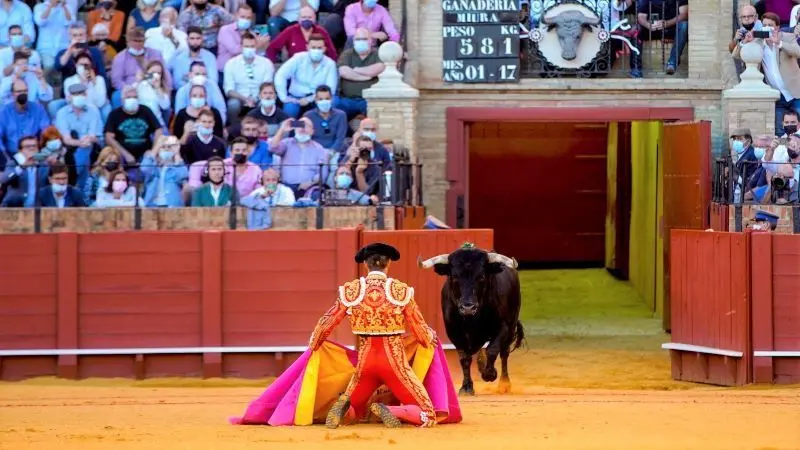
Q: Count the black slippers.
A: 2